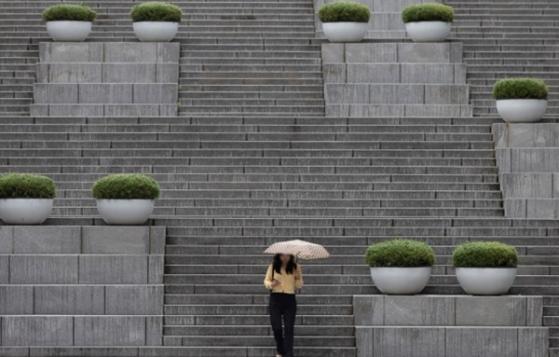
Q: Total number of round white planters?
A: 9